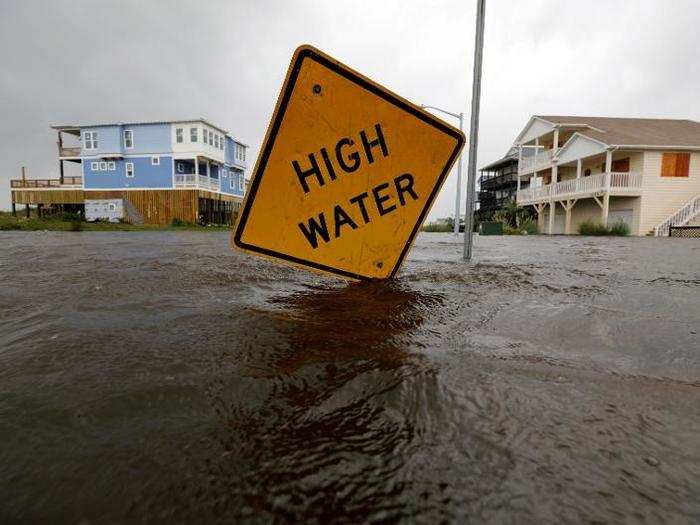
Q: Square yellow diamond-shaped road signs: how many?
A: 1